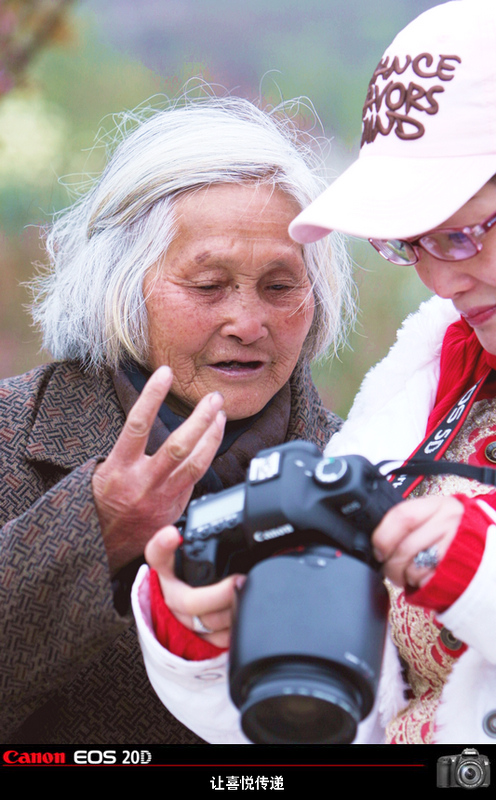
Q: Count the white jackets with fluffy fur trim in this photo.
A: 1